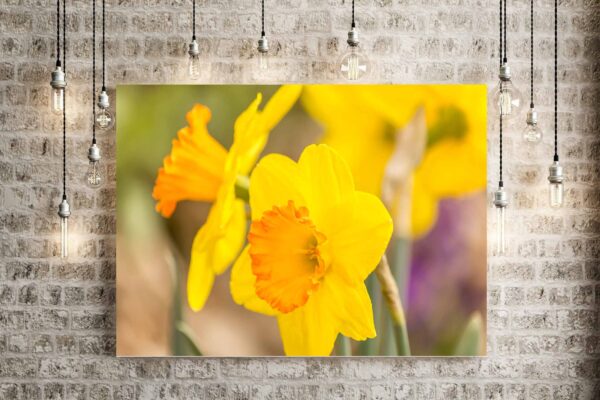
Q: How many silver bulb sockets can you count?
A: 11